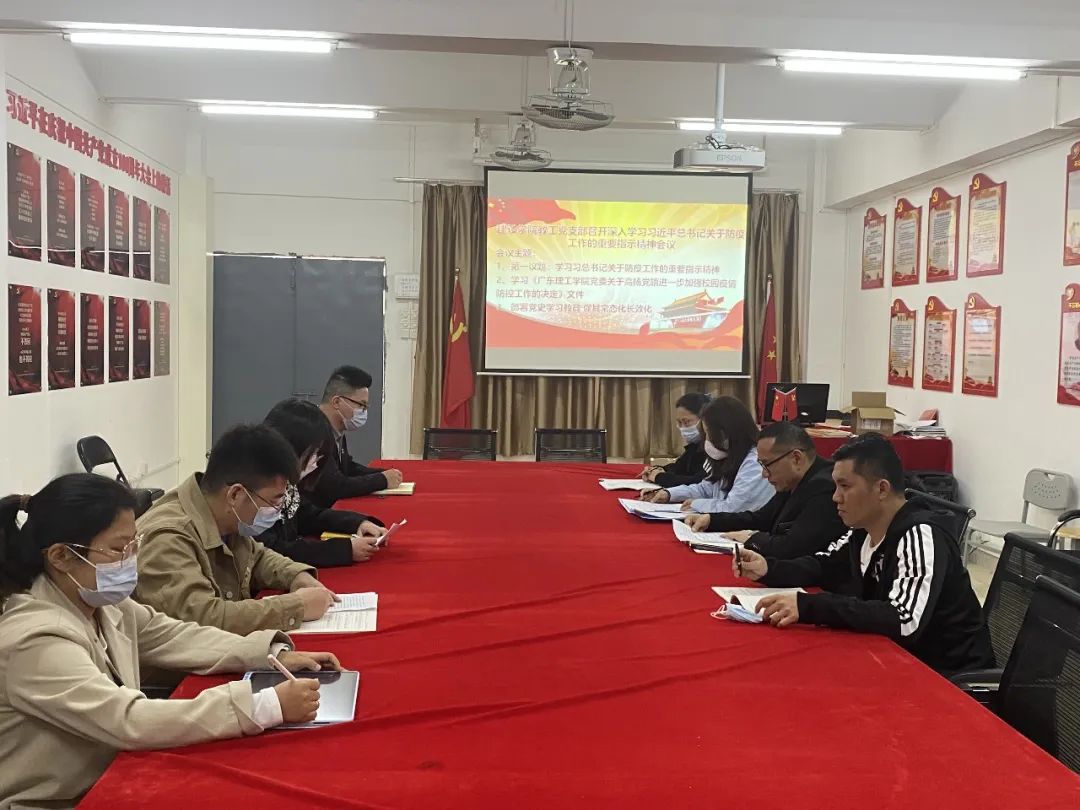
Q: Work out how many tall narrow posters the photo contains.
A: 12